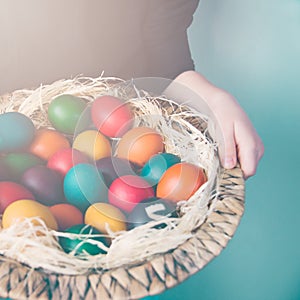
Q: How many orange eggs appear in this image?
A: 4